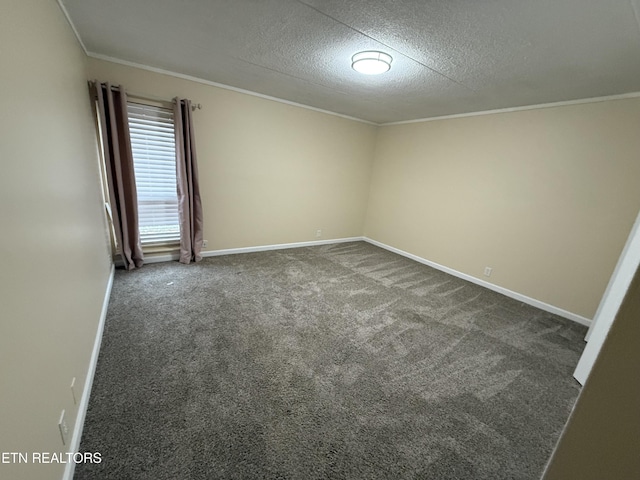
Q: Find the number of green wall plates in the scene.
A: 0